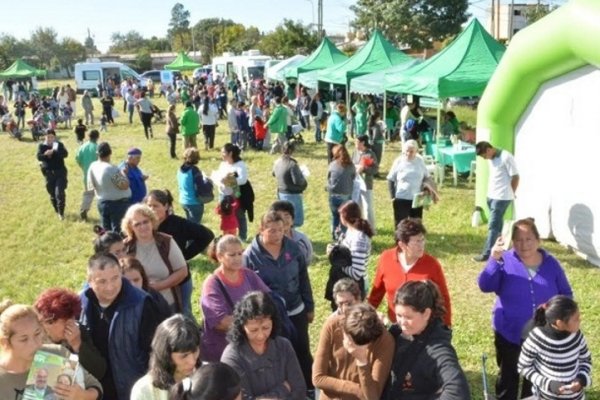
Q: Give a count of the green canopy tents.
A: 5